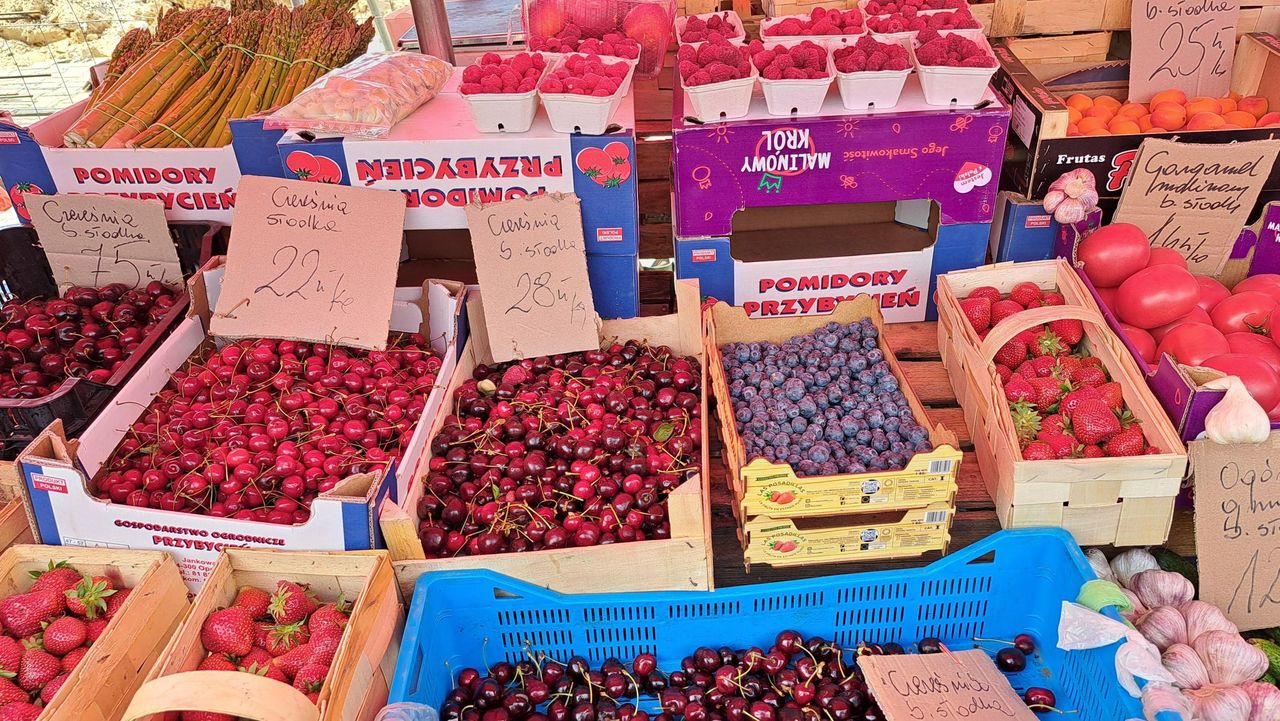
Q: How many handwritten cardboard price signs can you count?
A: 7